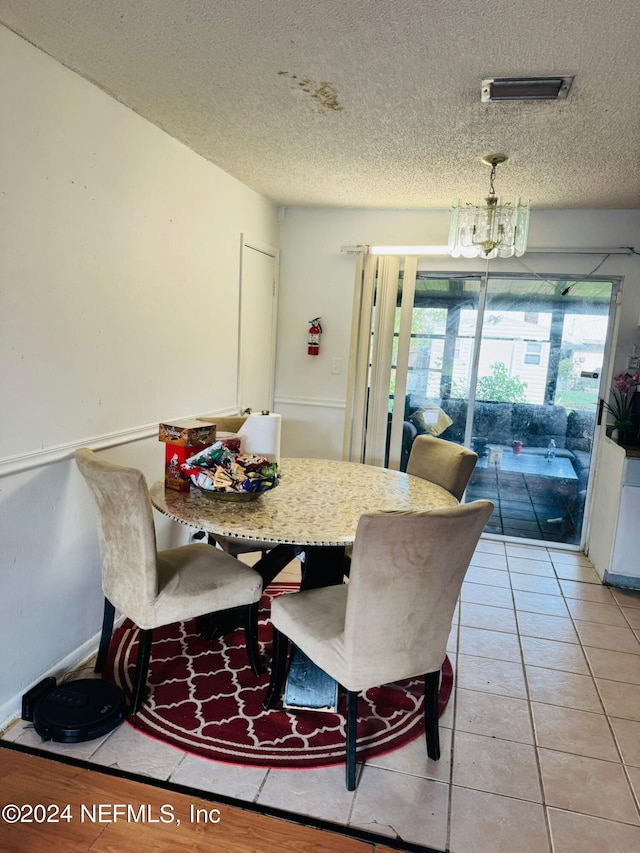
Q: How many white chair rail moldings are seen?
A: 2